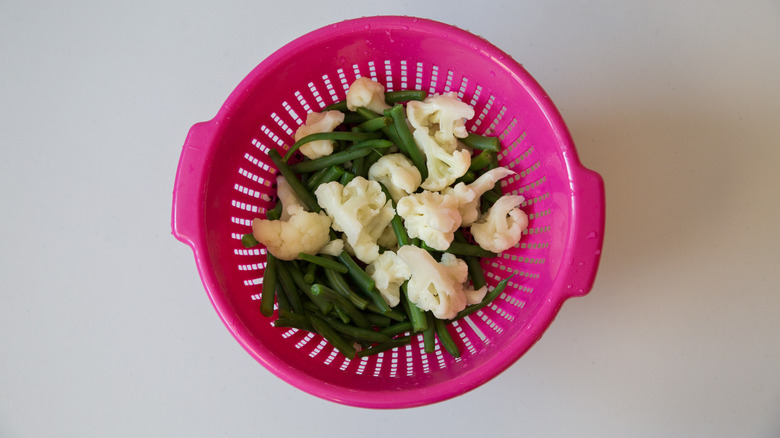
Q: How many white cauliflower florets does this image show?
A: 12